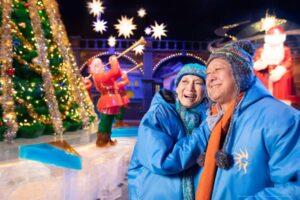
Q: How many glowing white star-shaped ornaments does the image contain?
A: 8